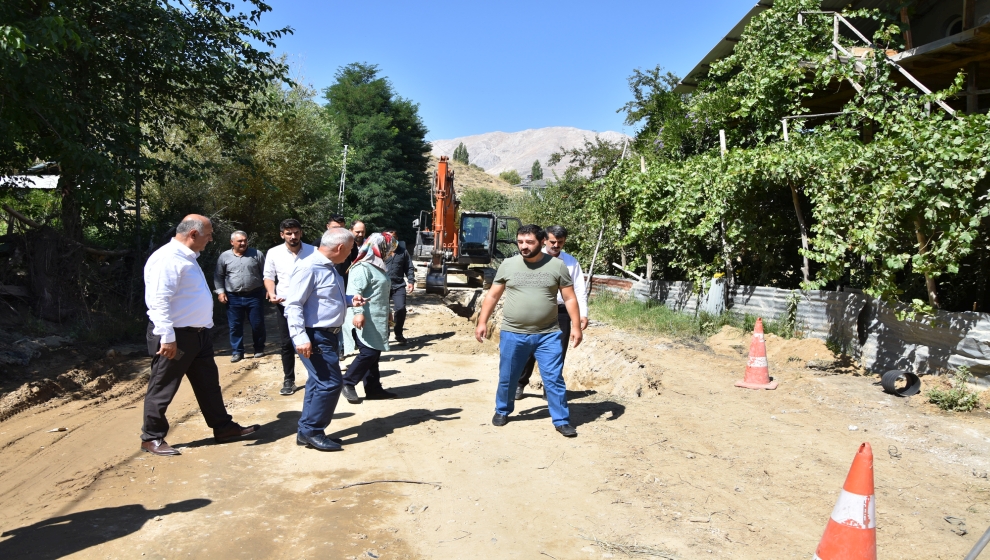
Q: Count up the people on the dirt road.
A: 10